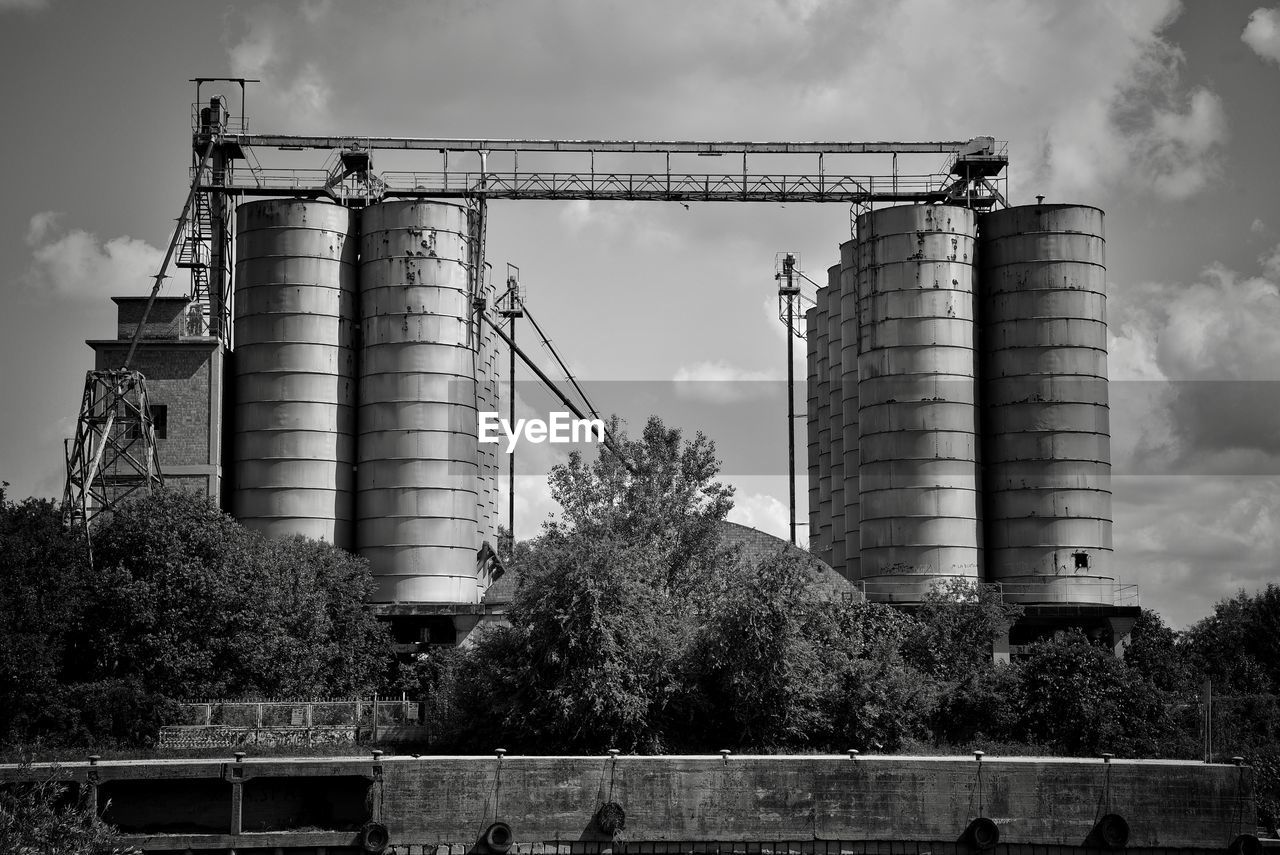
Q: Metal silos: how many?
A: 12